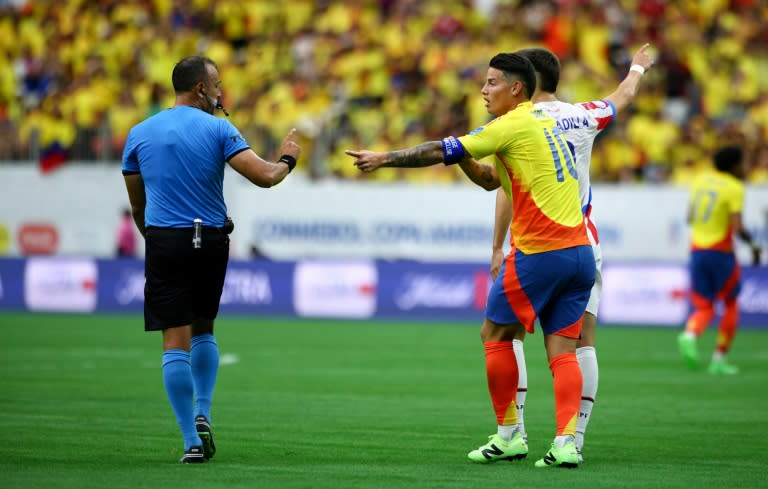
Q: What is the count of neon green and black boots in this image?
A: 2